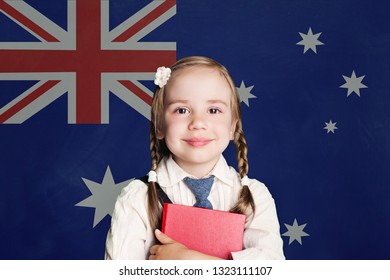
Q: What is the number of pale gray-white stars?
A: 6